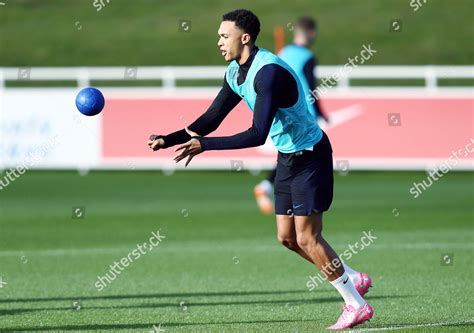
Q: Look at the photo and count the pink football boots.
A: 2